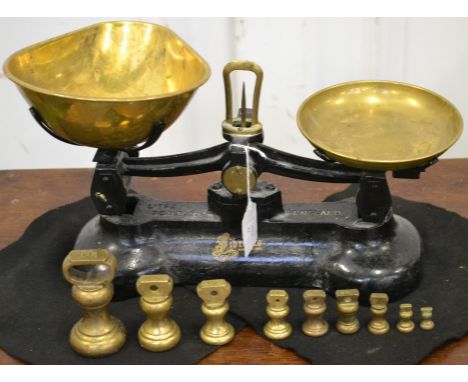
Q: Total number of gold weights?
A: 9